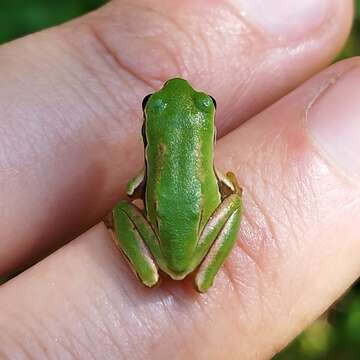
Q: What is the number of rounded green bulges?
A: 2